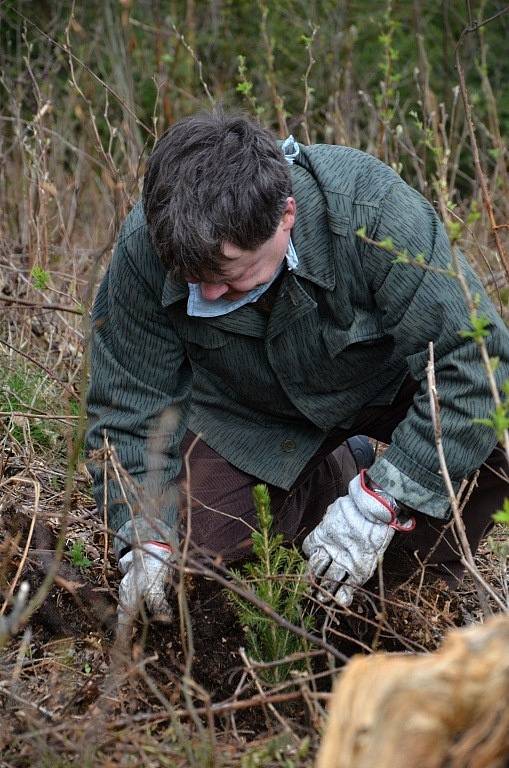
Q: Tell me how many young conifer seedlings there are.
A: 1